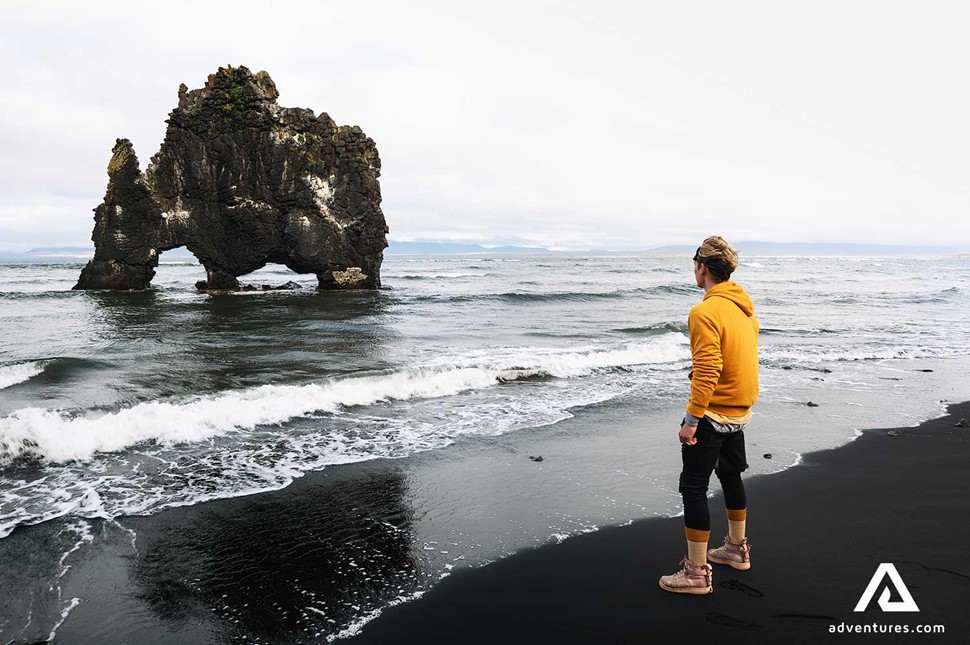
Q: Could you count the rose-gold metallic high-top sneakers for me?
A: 2